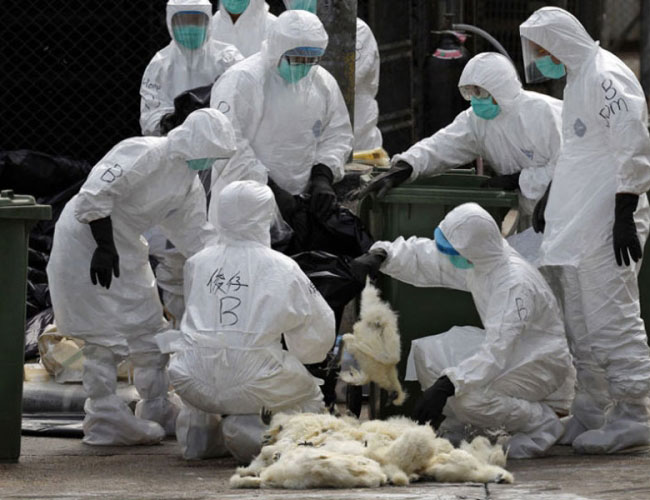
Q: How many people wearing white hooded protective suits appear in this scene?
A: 9